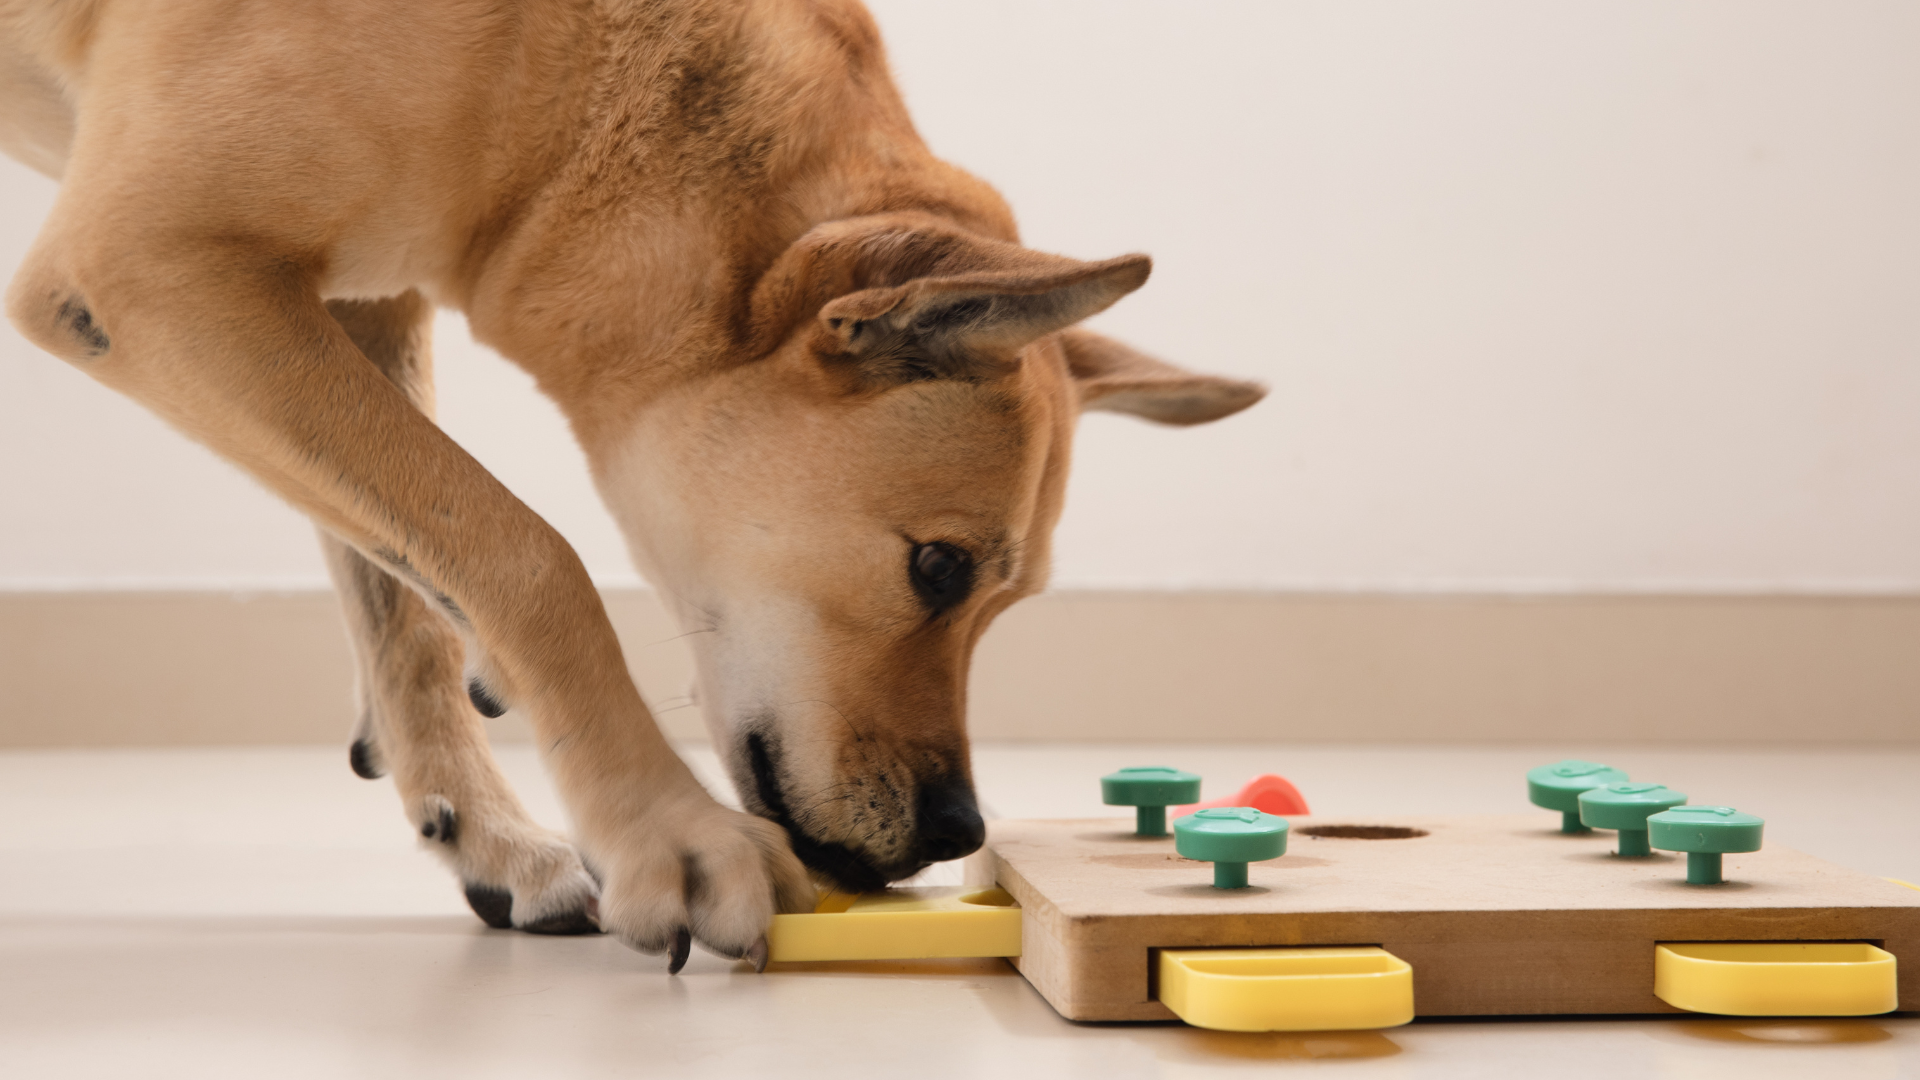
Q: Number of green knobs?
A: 5